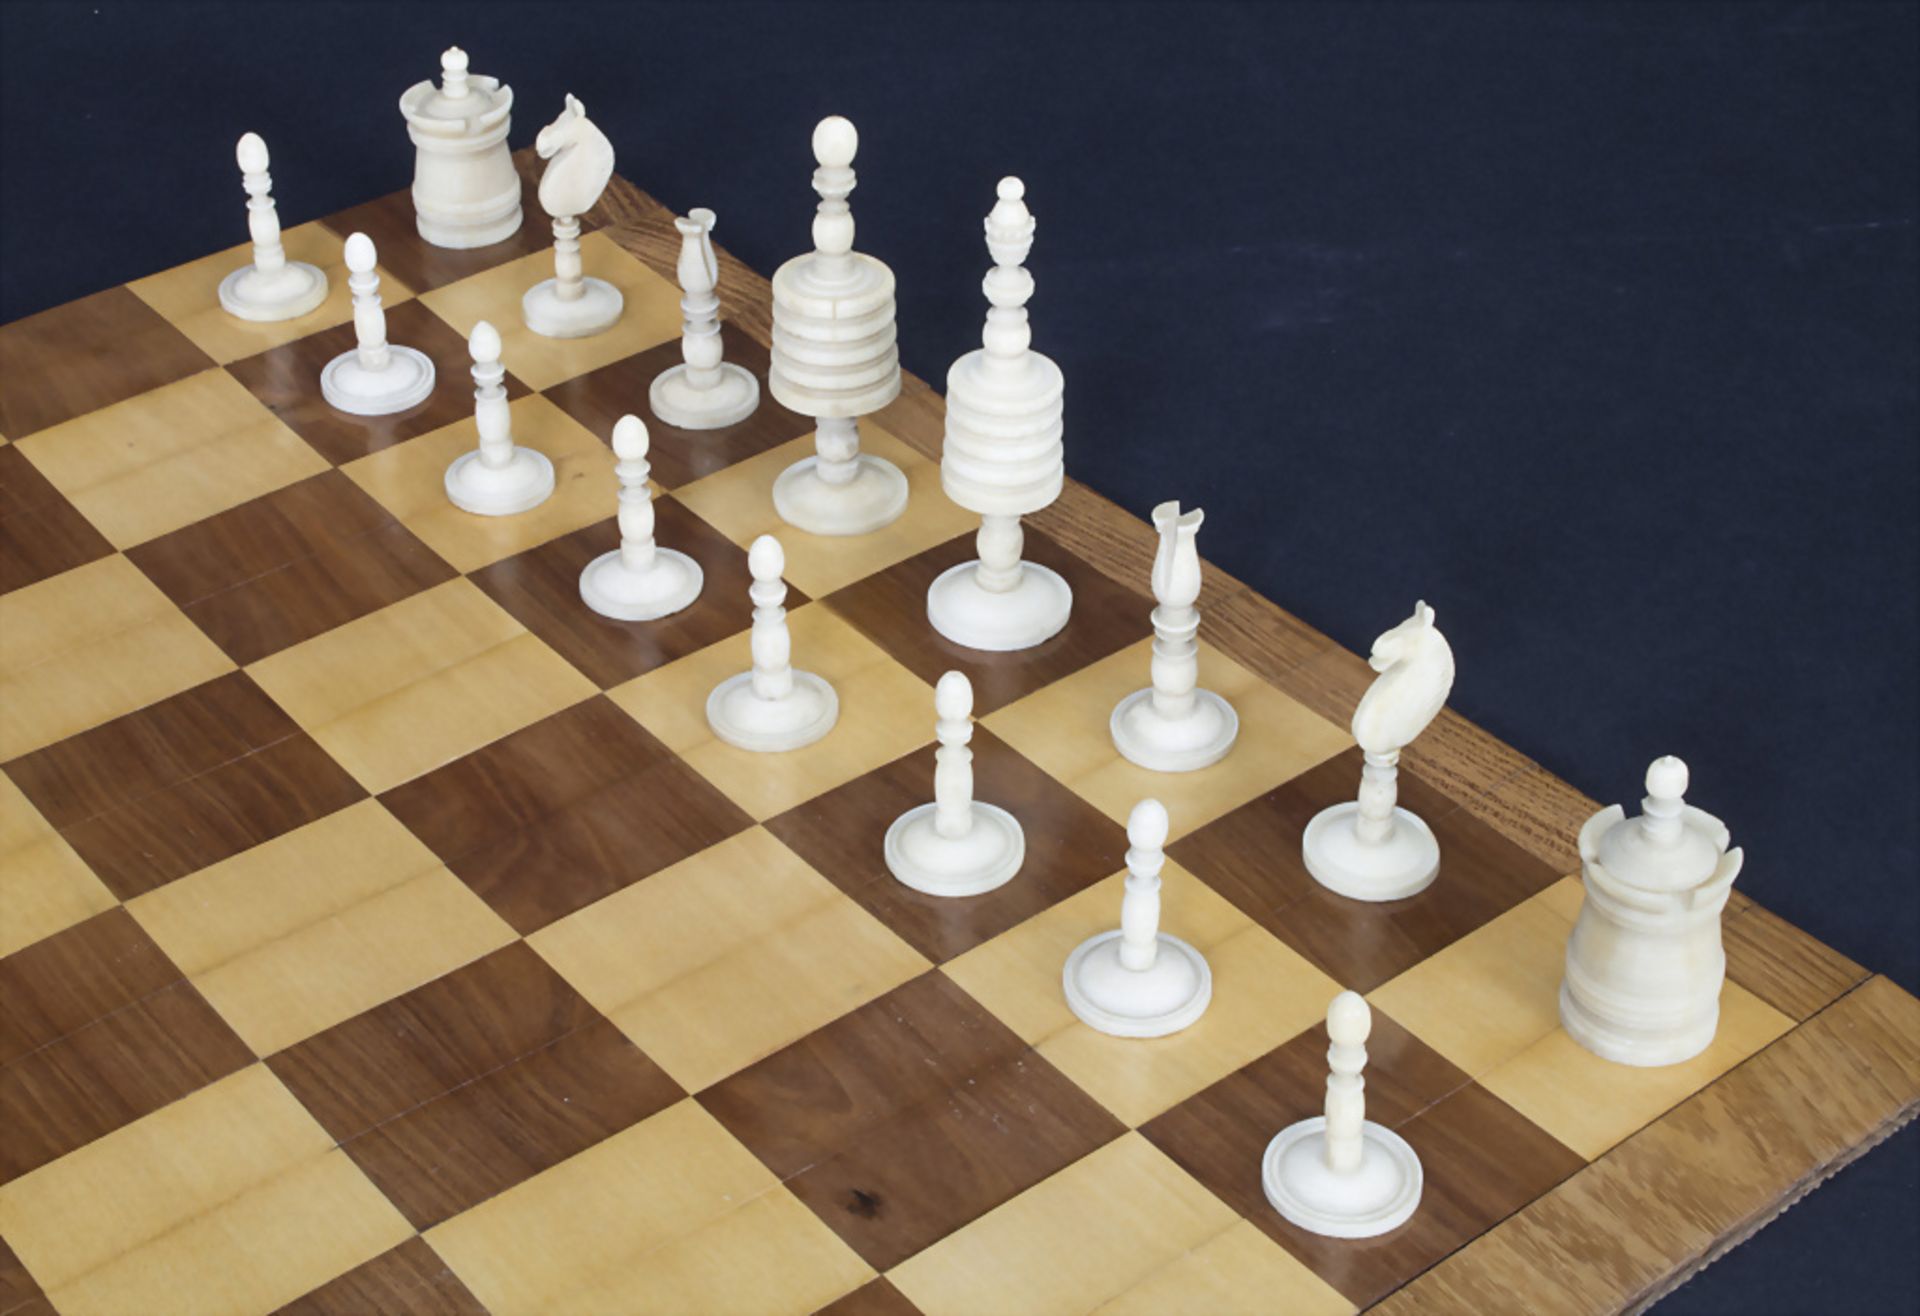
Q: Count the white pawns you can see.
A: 8